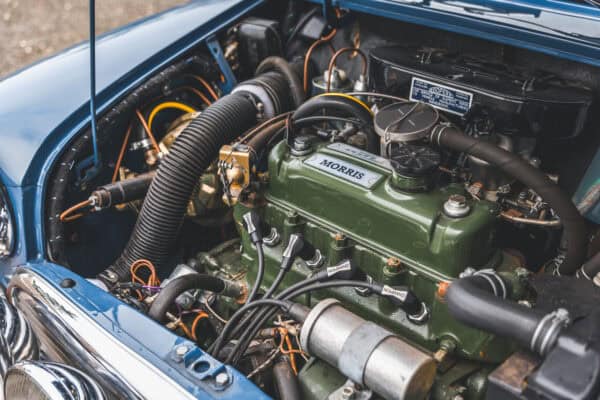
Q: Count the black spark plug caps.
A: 4